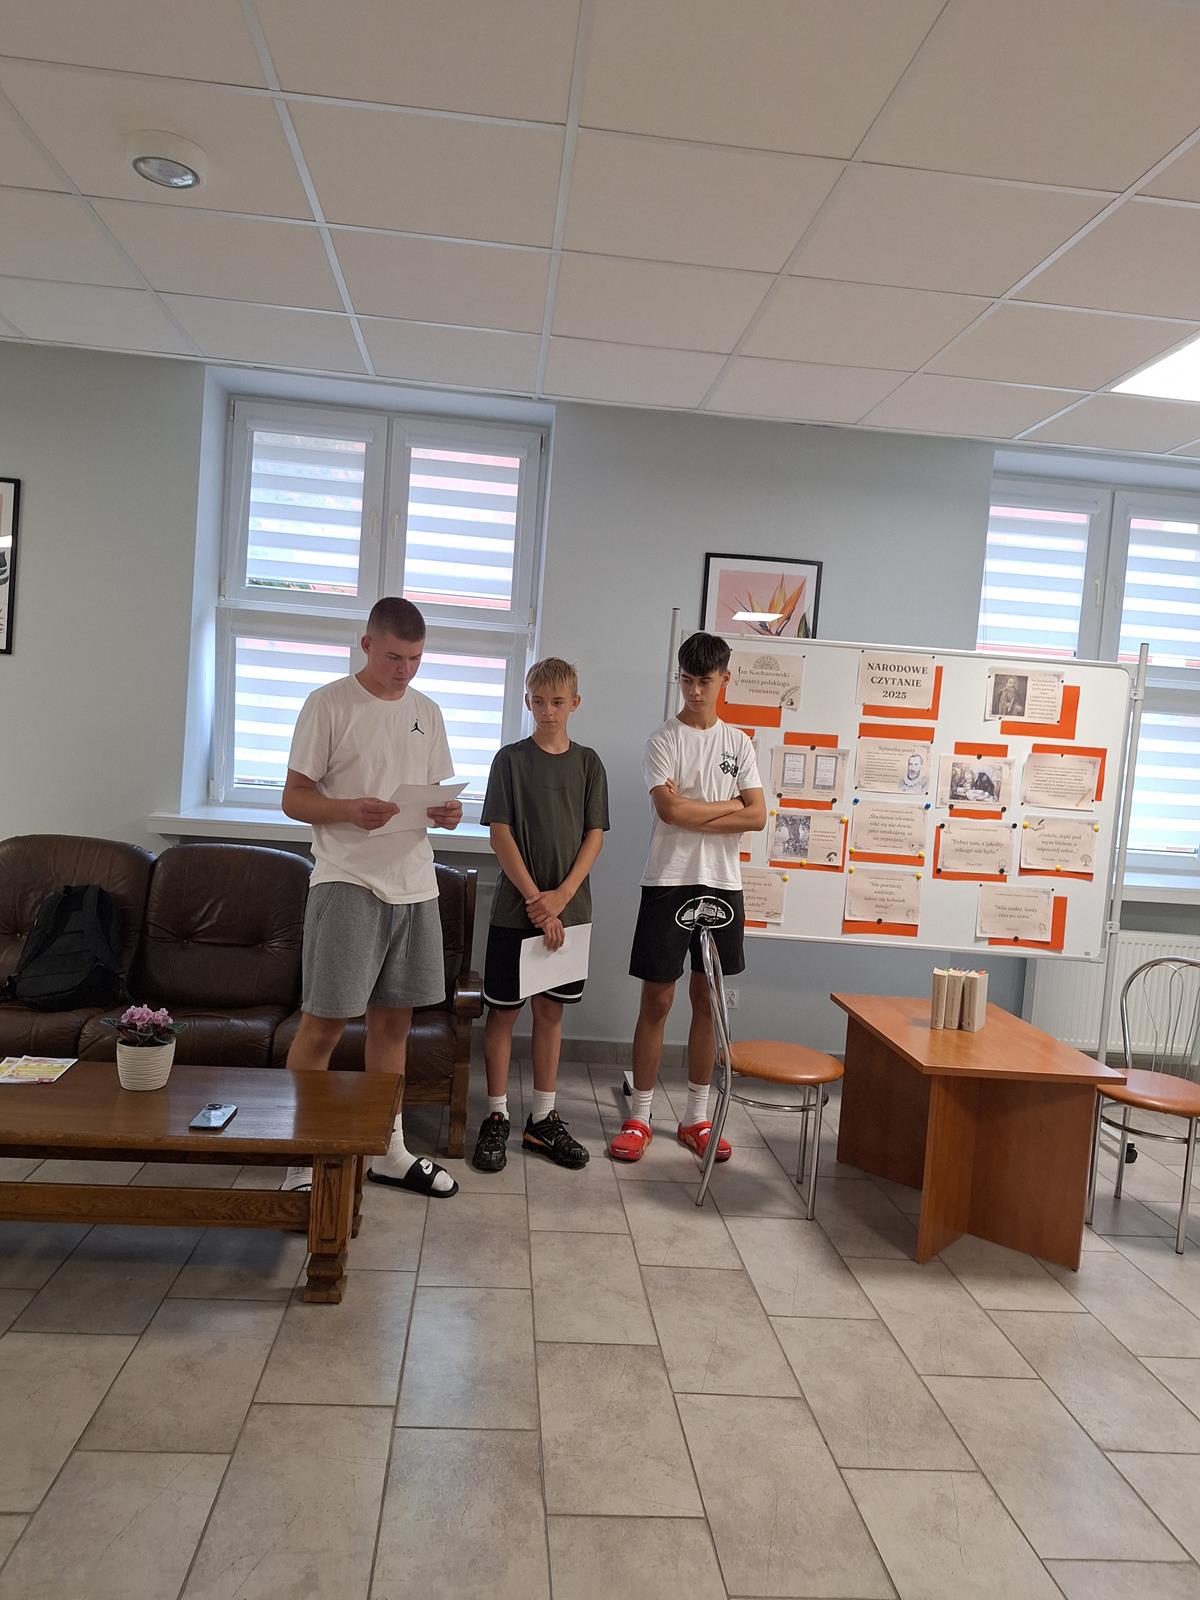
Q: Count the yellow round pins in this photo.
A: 11